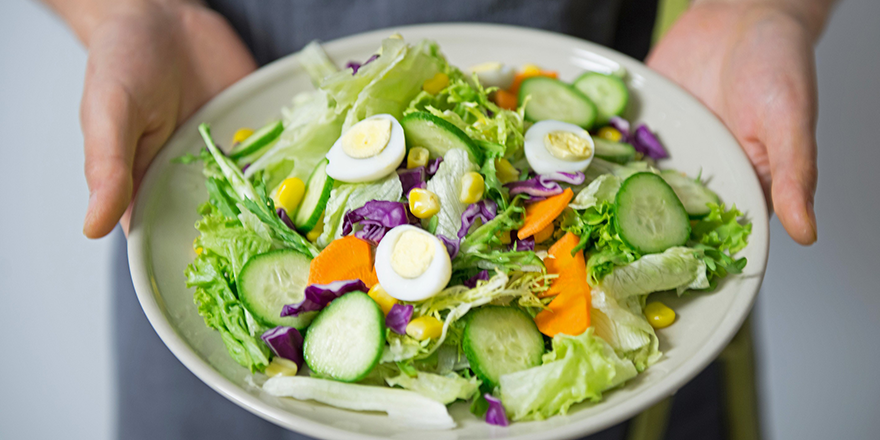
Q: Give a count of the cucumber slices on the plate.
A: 11